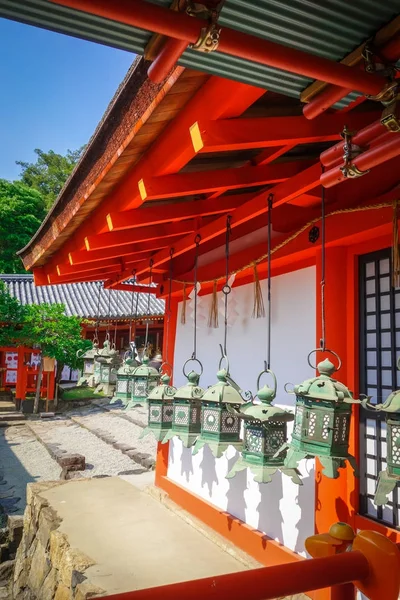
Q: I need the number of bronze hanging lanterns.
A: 11